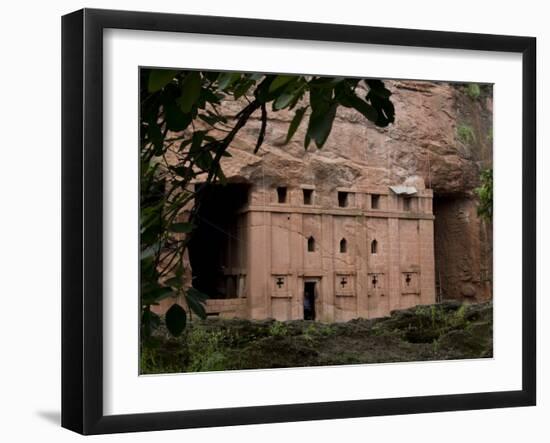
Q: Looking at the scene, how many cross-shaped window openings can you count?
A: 4